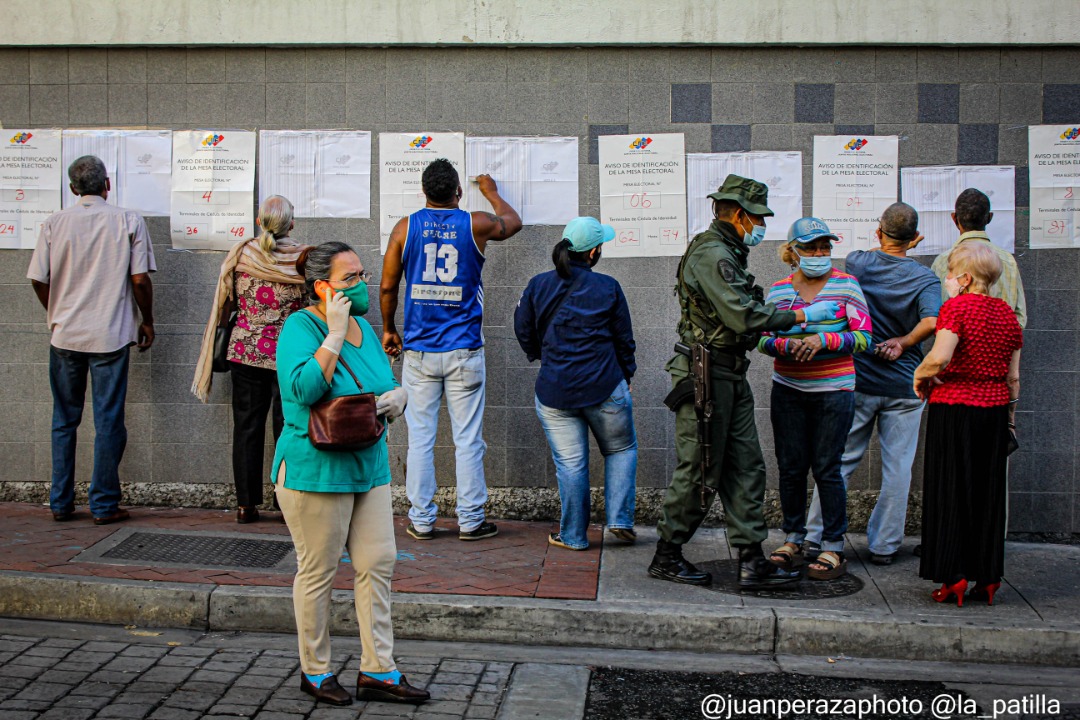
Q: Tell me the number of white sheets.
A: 11